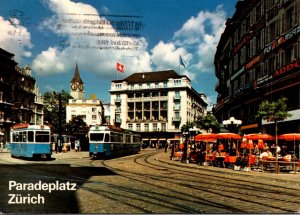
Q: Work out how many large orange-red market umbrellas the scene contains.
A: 4